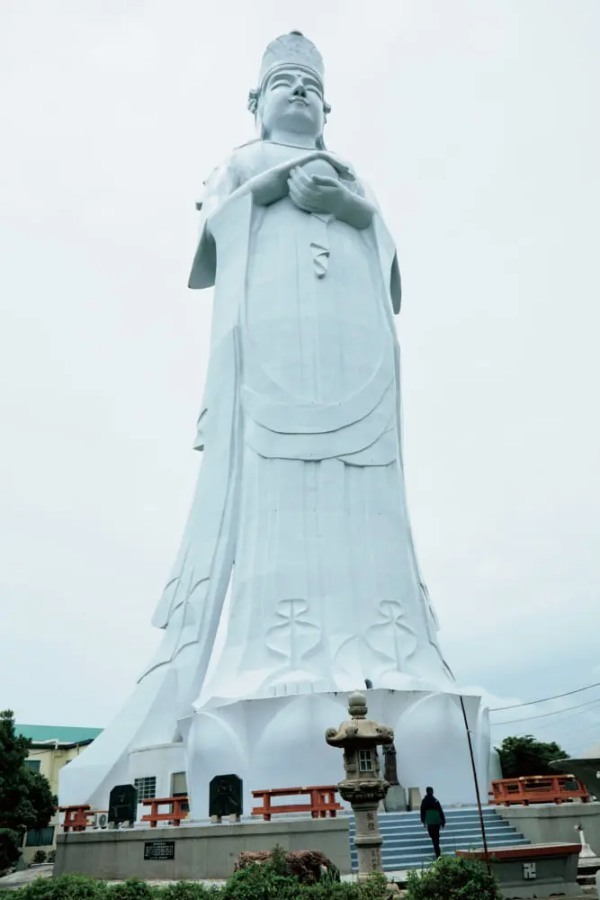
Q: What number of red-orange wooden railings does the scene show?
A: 4